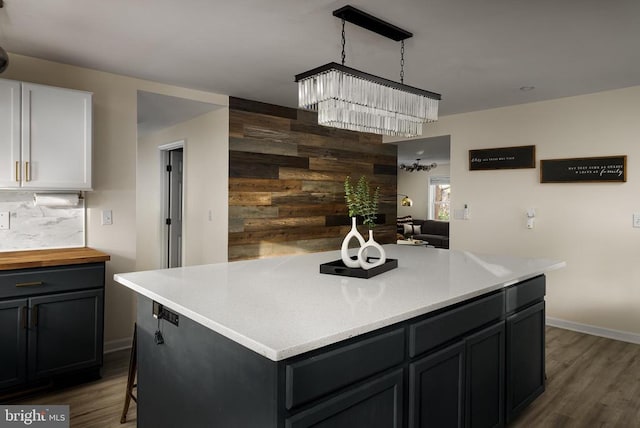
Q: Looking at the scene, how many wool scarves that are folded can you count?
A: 0